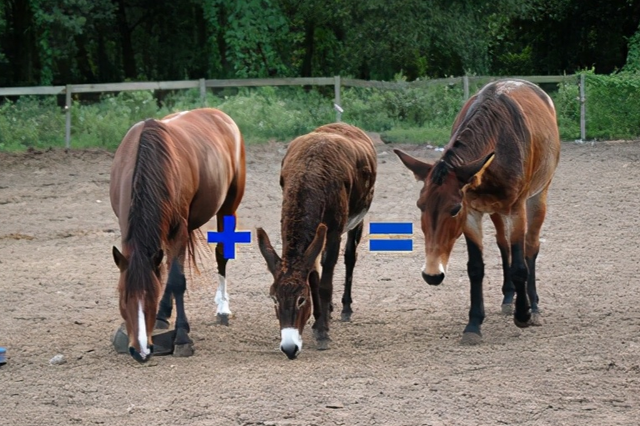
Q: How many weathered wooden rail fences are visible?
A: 1